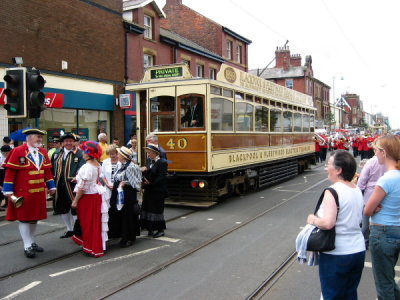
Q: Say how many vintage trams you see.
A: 1